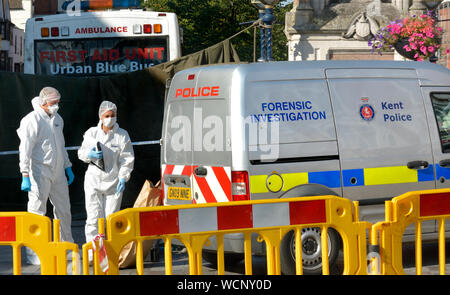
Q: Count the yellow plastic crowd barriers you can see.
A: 3